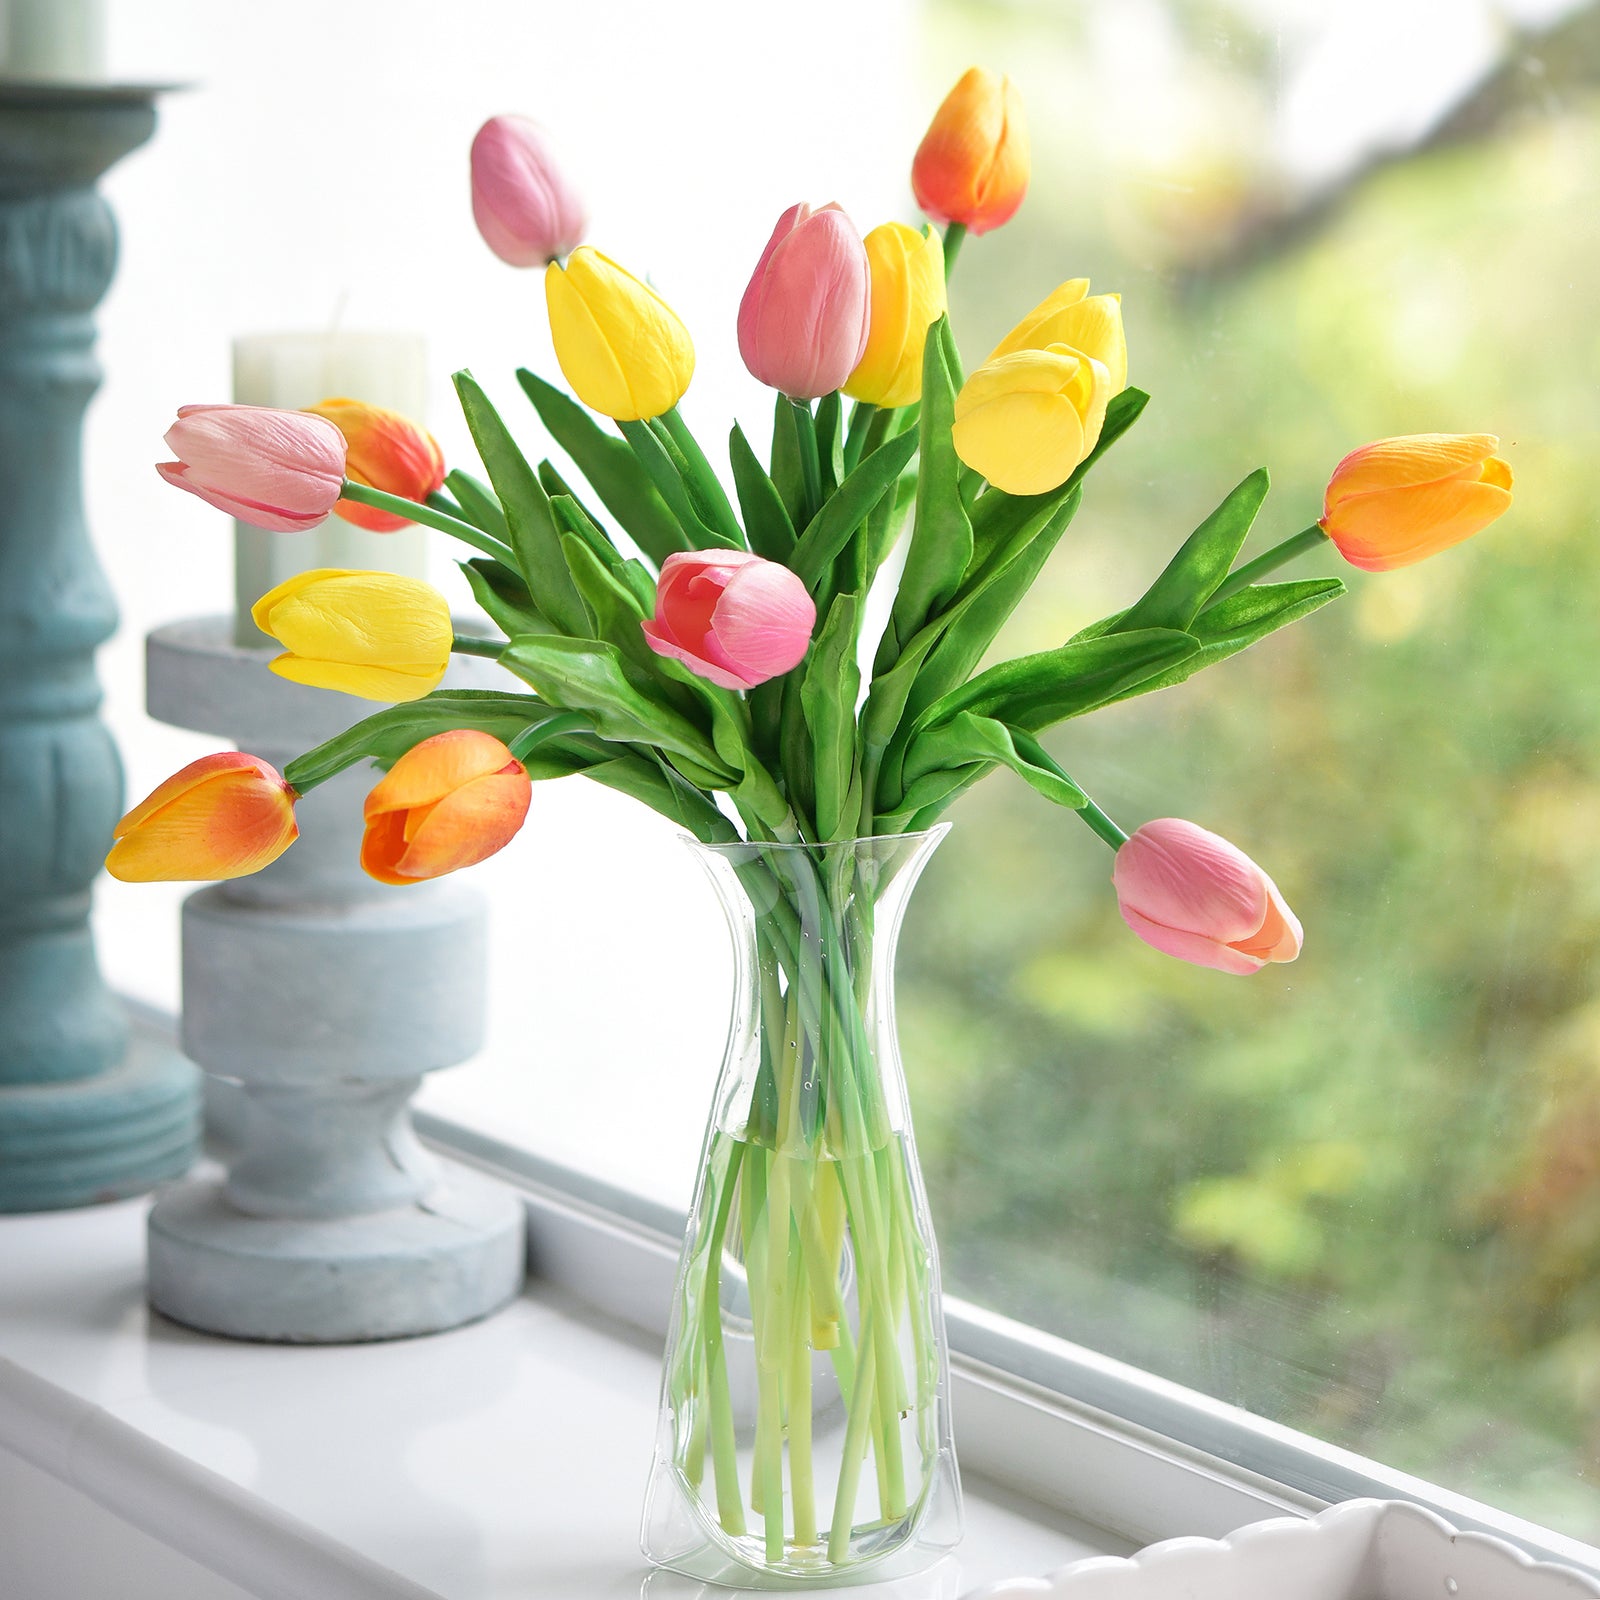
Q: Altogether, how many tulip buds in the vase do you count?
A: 15